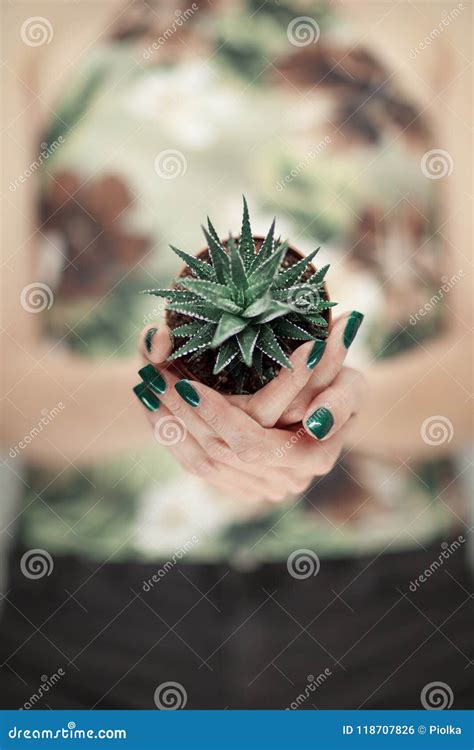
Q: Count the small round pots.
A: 1